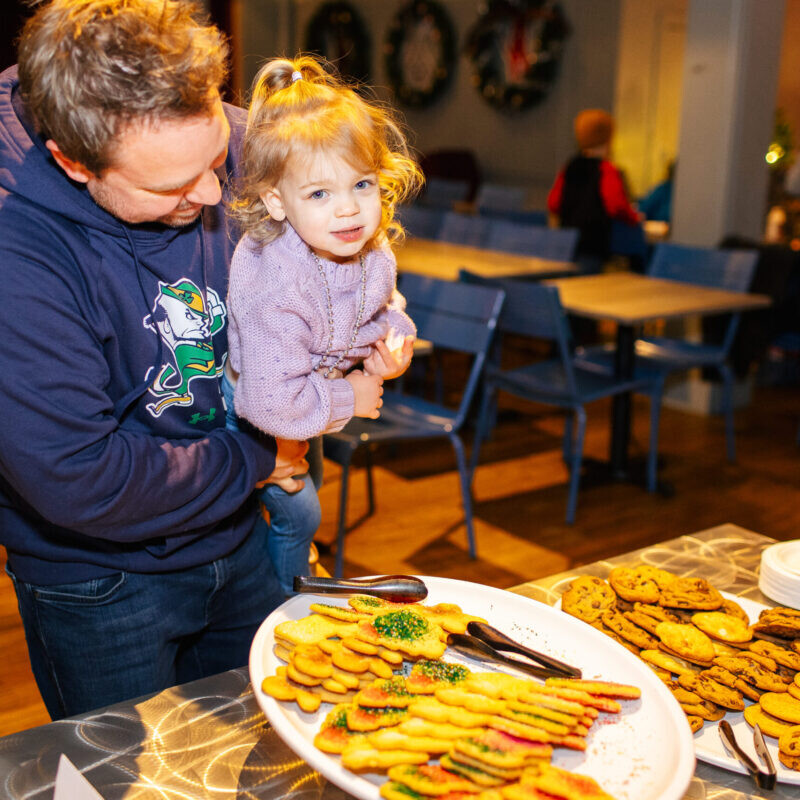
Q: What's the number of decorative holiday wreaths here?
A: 3